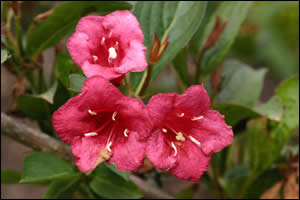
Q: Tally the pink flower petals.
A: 15